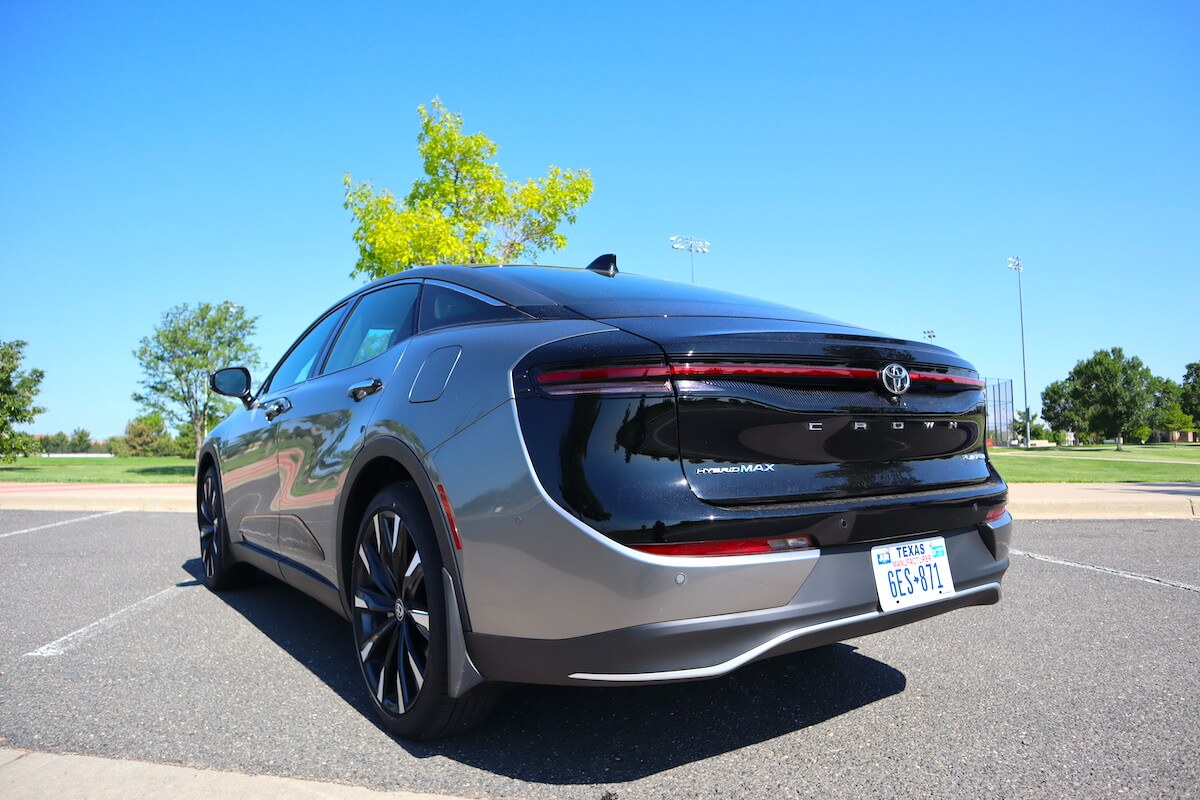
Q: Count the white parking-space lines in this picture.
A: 3